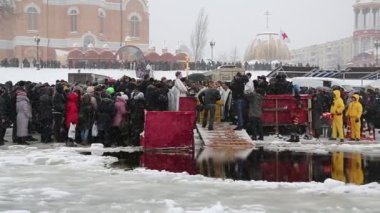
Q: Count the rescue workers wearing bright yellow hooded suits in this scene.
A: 2